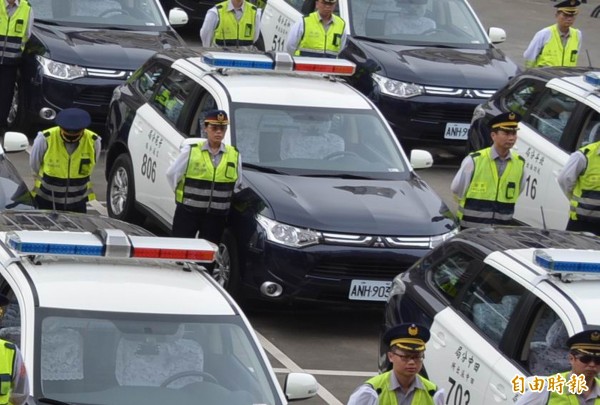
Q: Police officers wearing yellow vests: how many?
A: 11